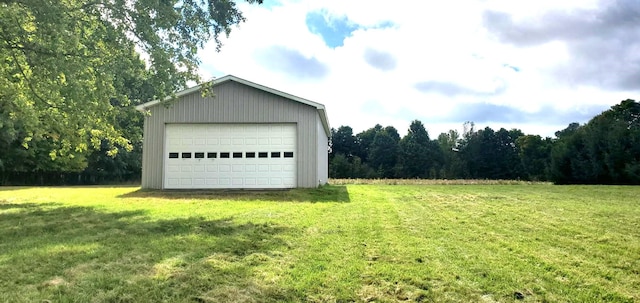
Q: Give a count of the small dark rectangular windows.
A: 10